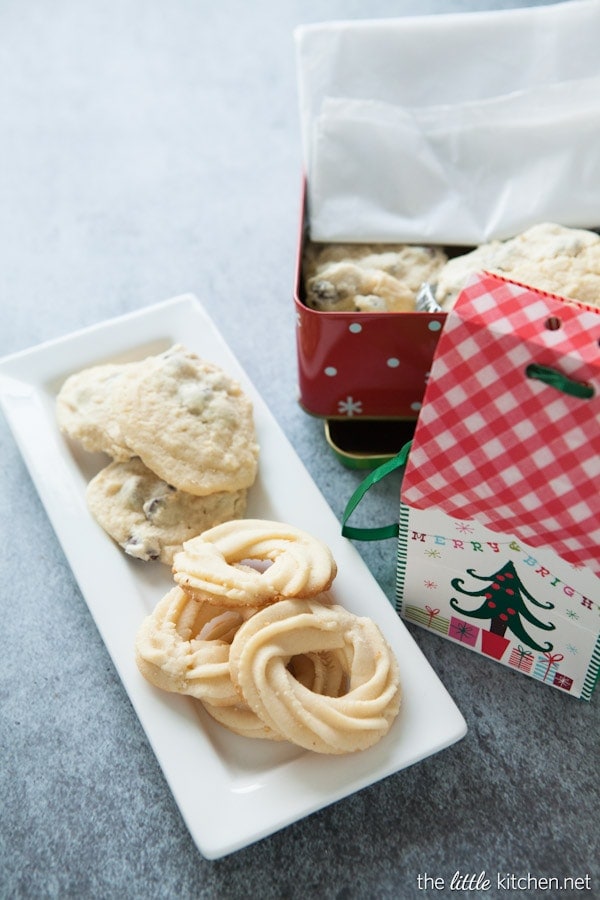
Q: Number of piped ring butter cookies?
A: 4